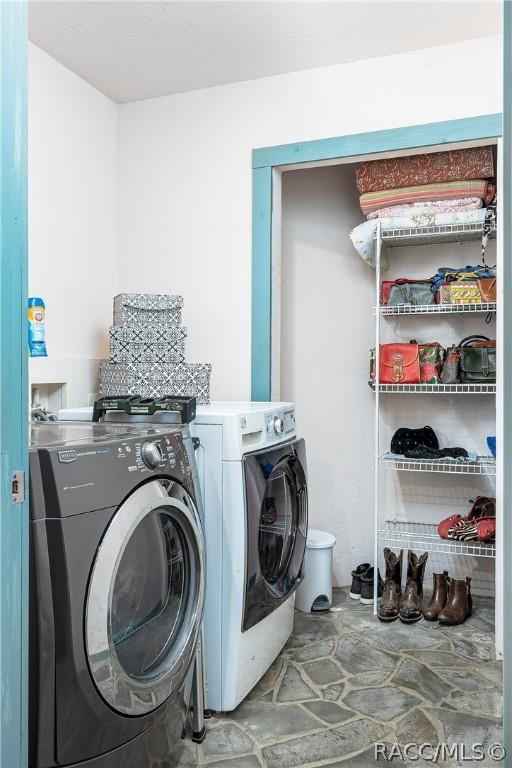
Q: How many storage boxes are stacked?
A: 3